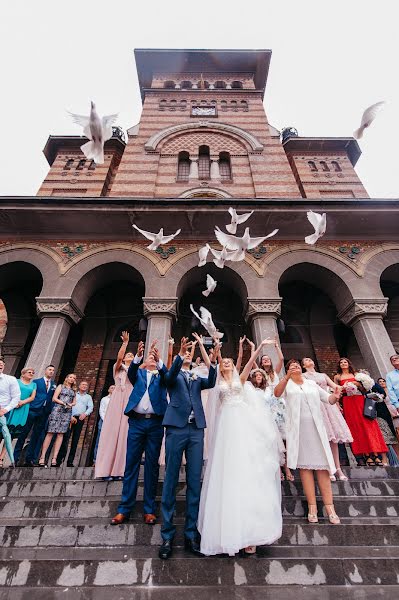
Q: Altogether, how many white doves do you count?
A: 10